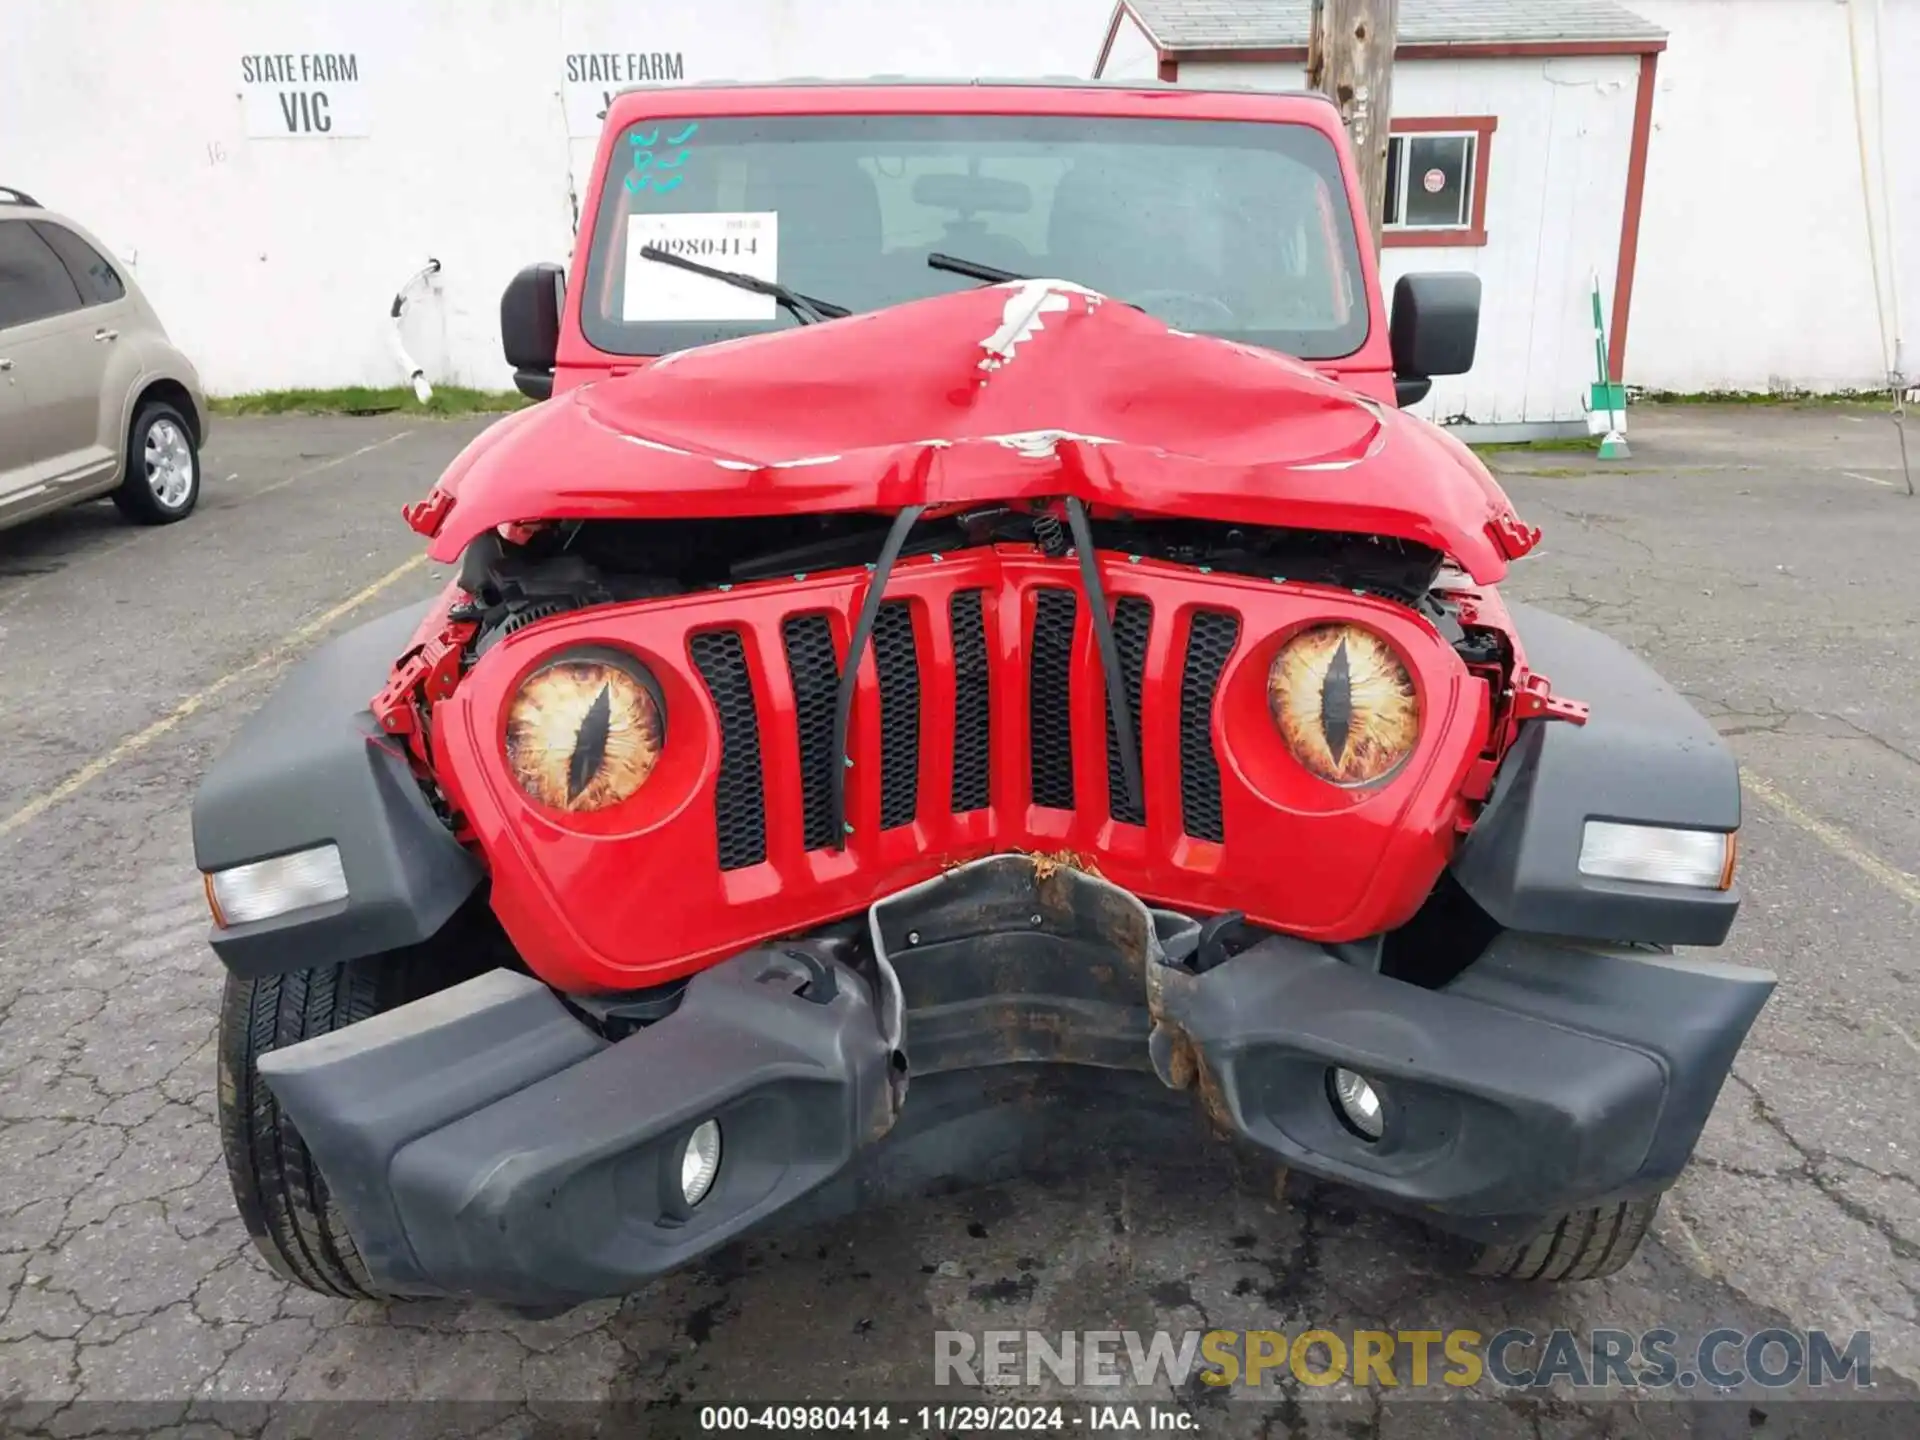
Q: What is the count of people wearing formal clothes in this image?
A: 0